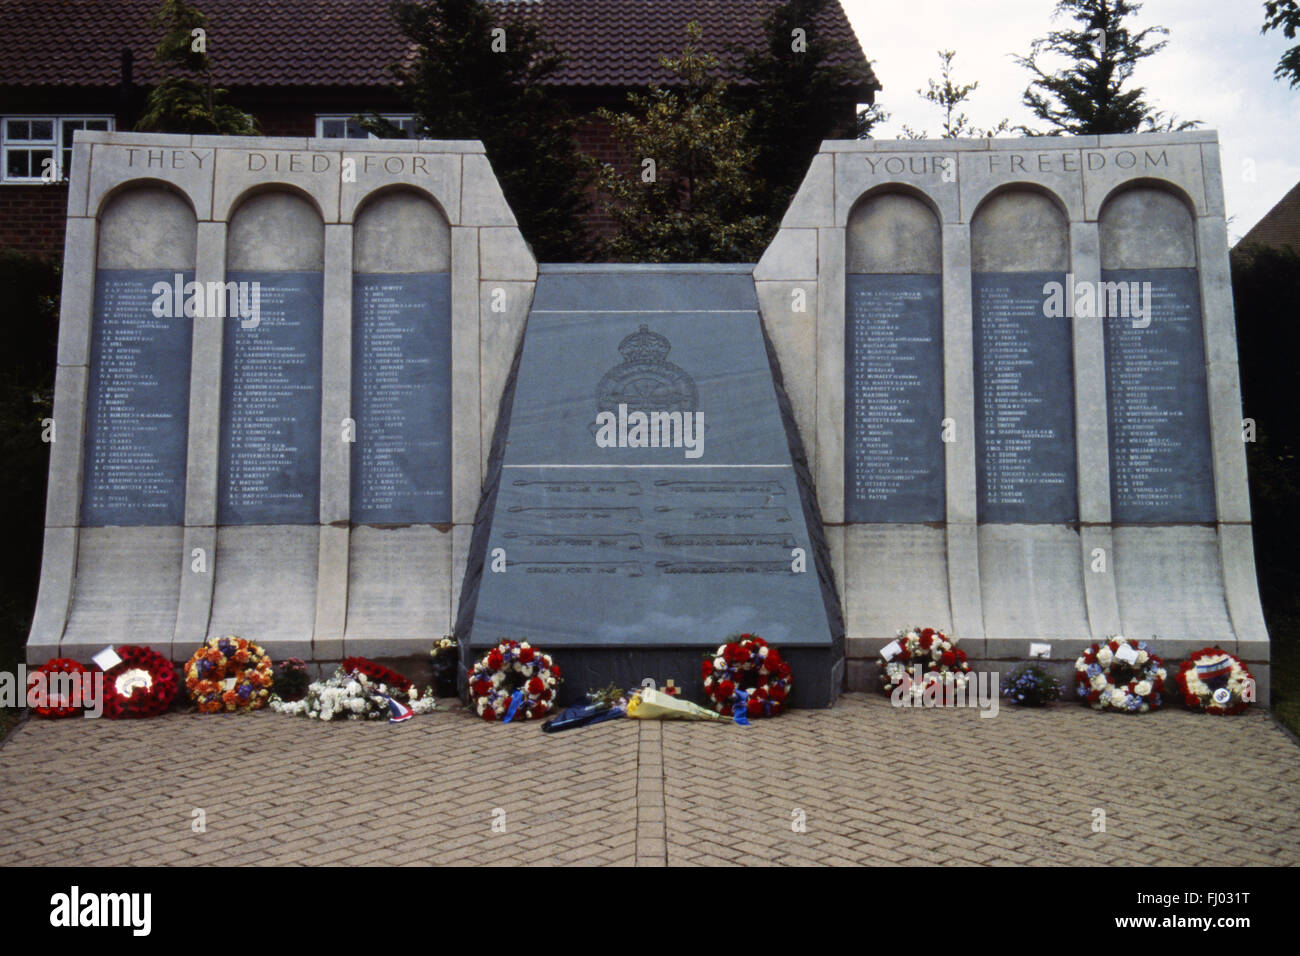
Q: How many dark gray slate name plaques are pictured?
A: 6